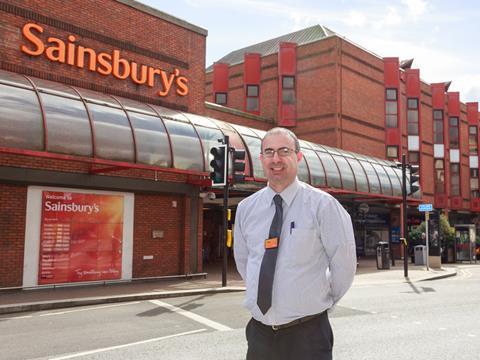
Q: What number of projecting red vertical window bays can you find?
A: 8